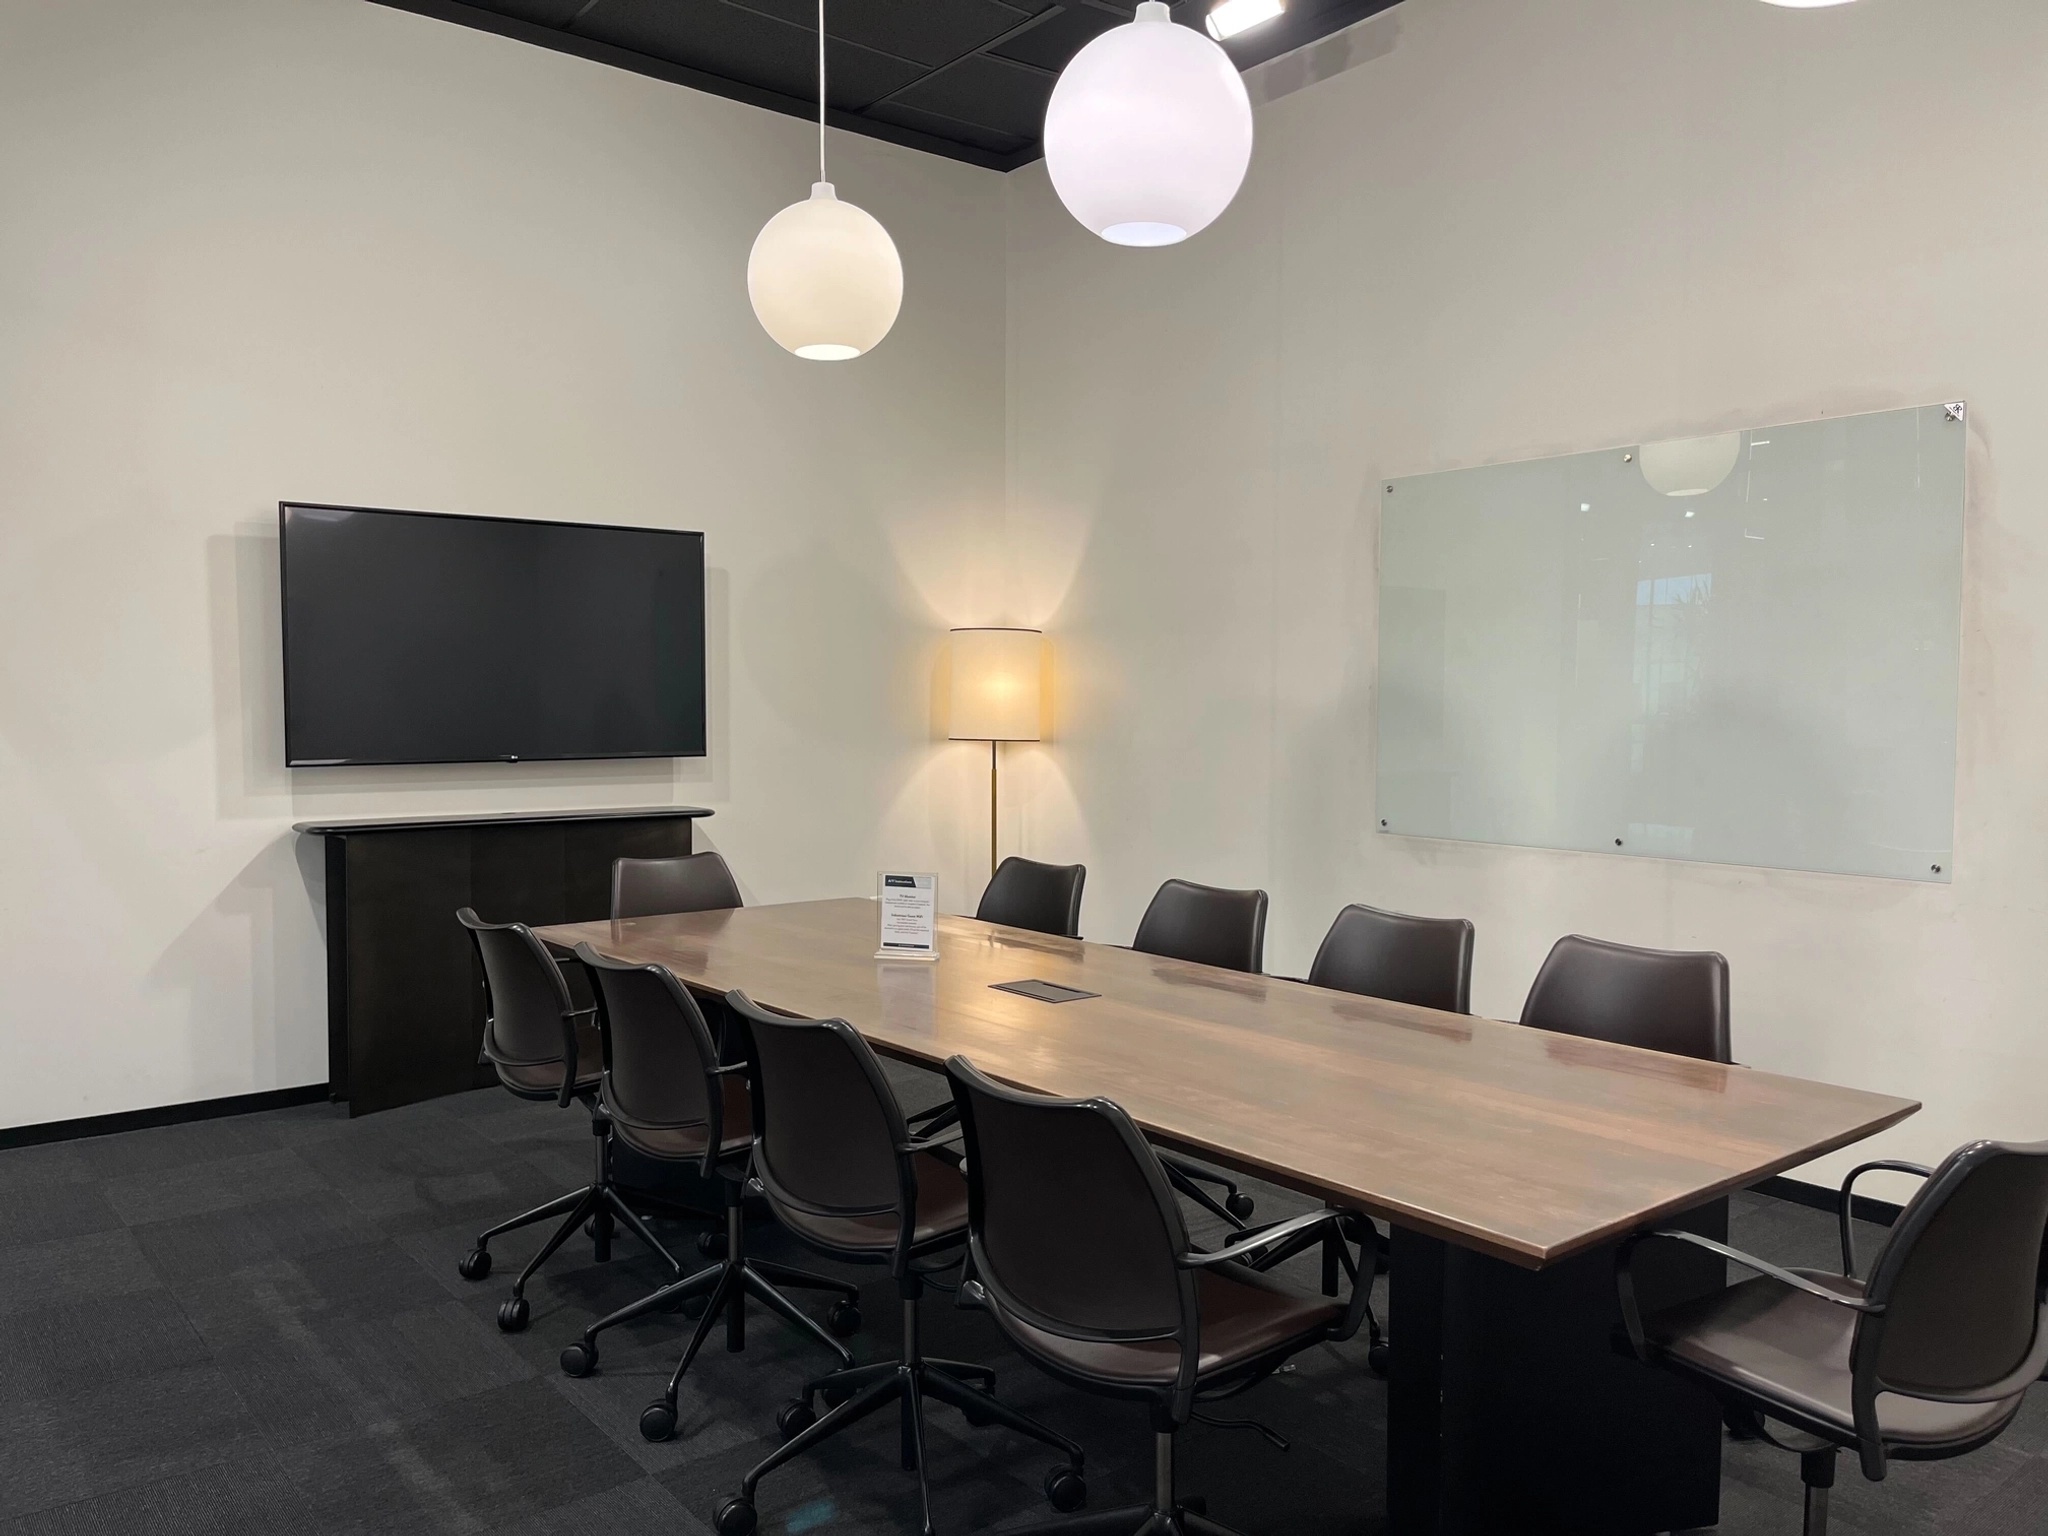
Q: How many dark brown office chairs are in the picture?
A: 10